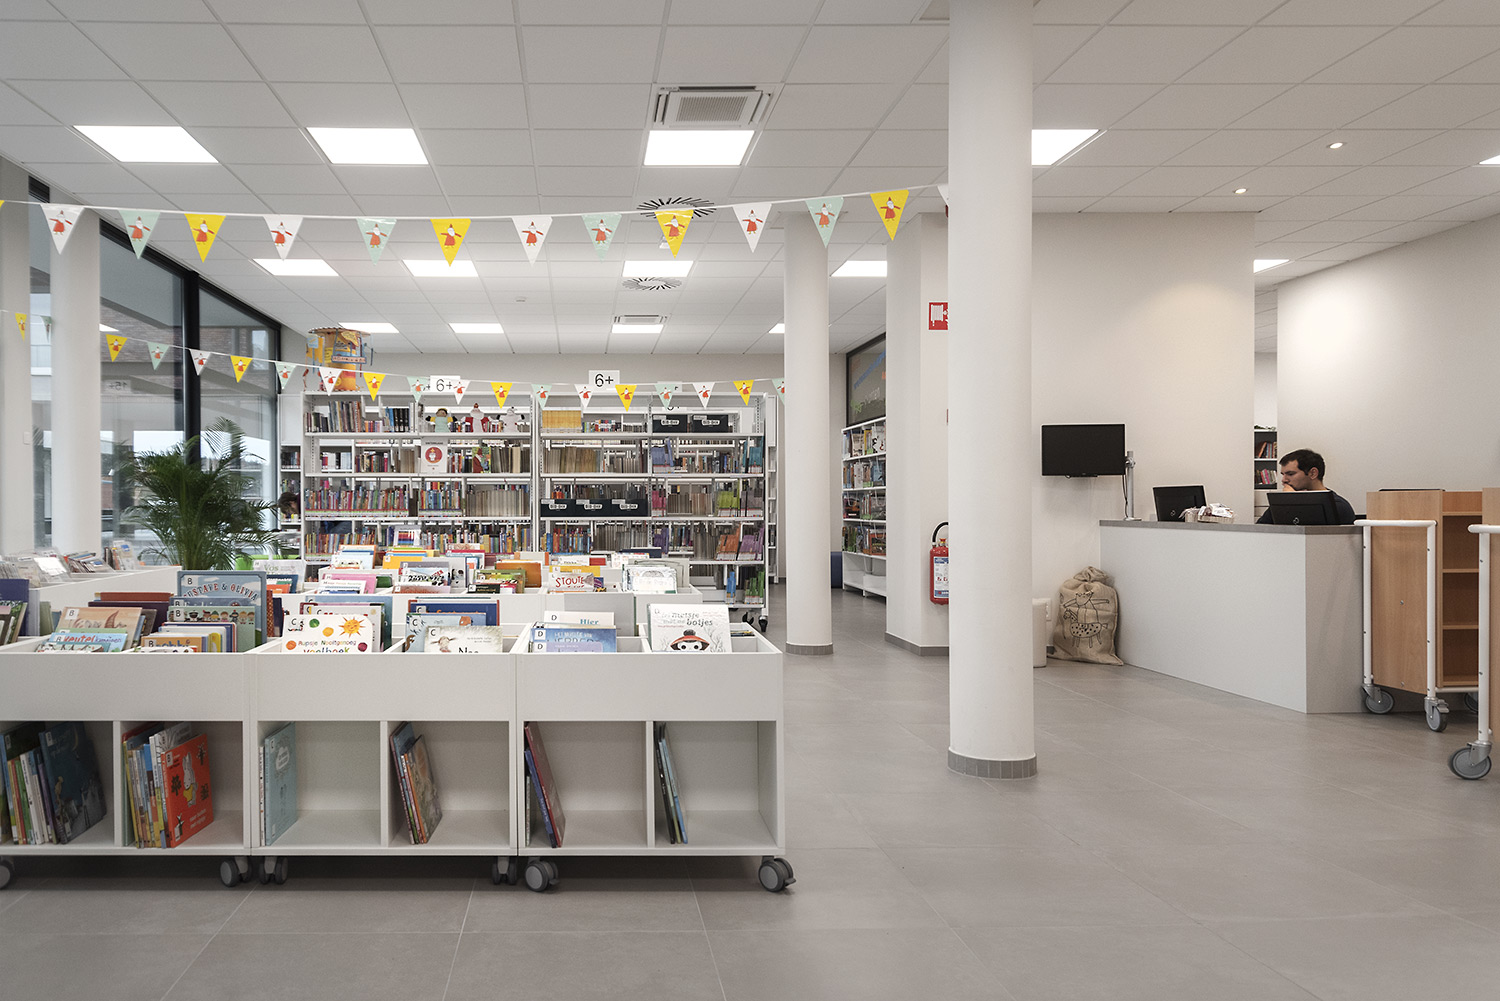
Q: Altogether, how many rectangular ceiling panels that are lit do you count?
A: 14